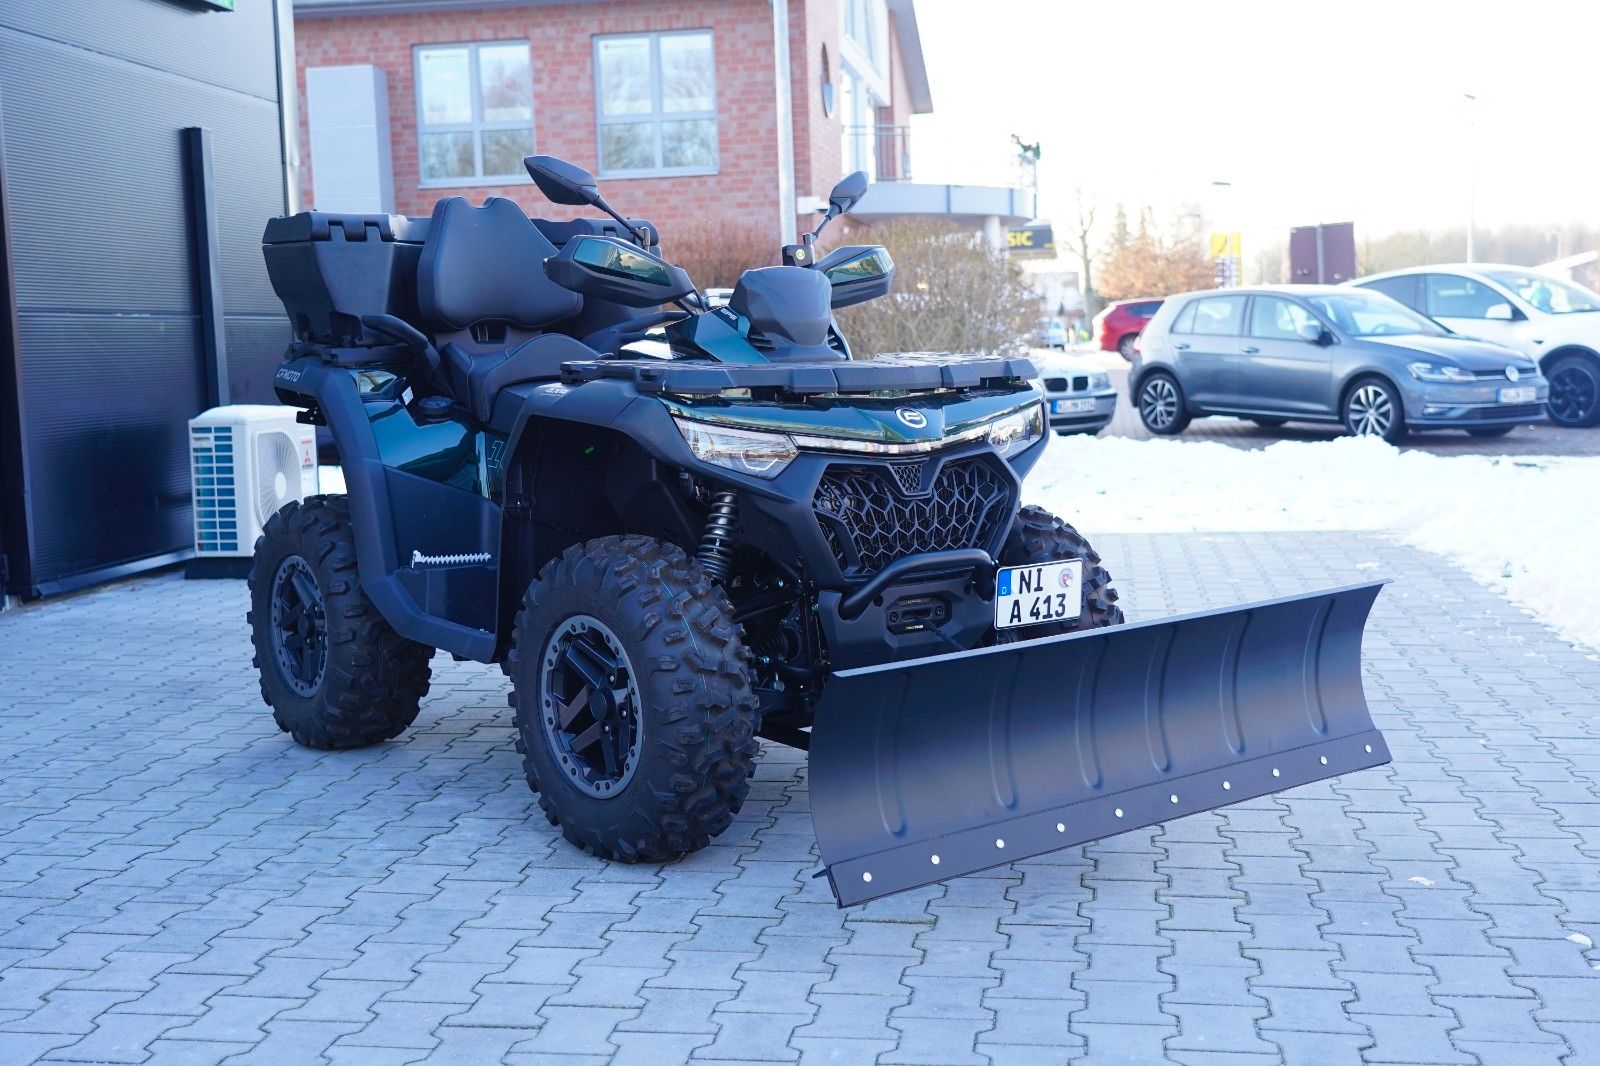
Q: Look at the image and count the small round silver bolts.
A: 10